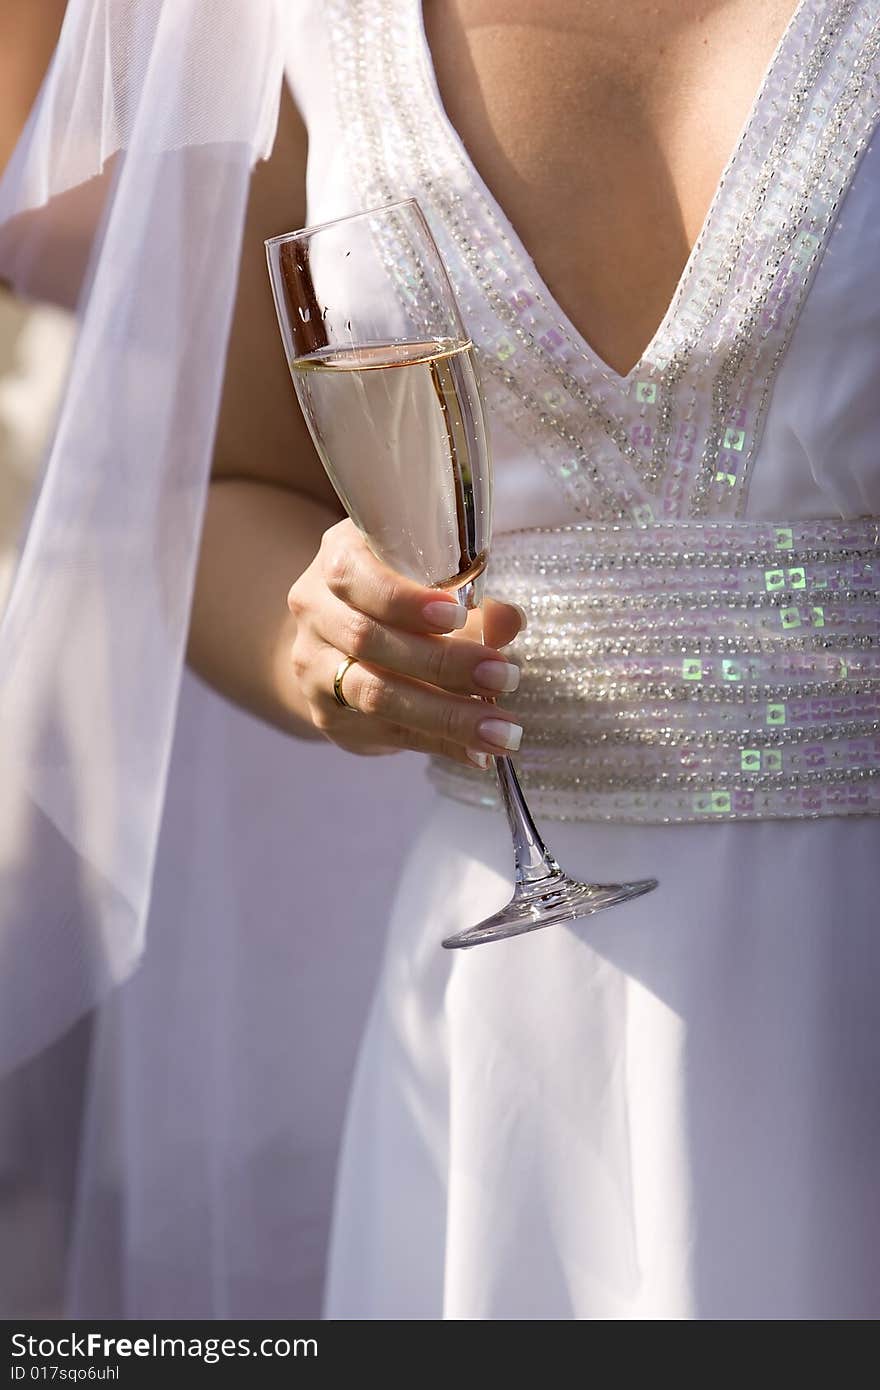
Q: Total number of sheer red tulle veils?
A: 0